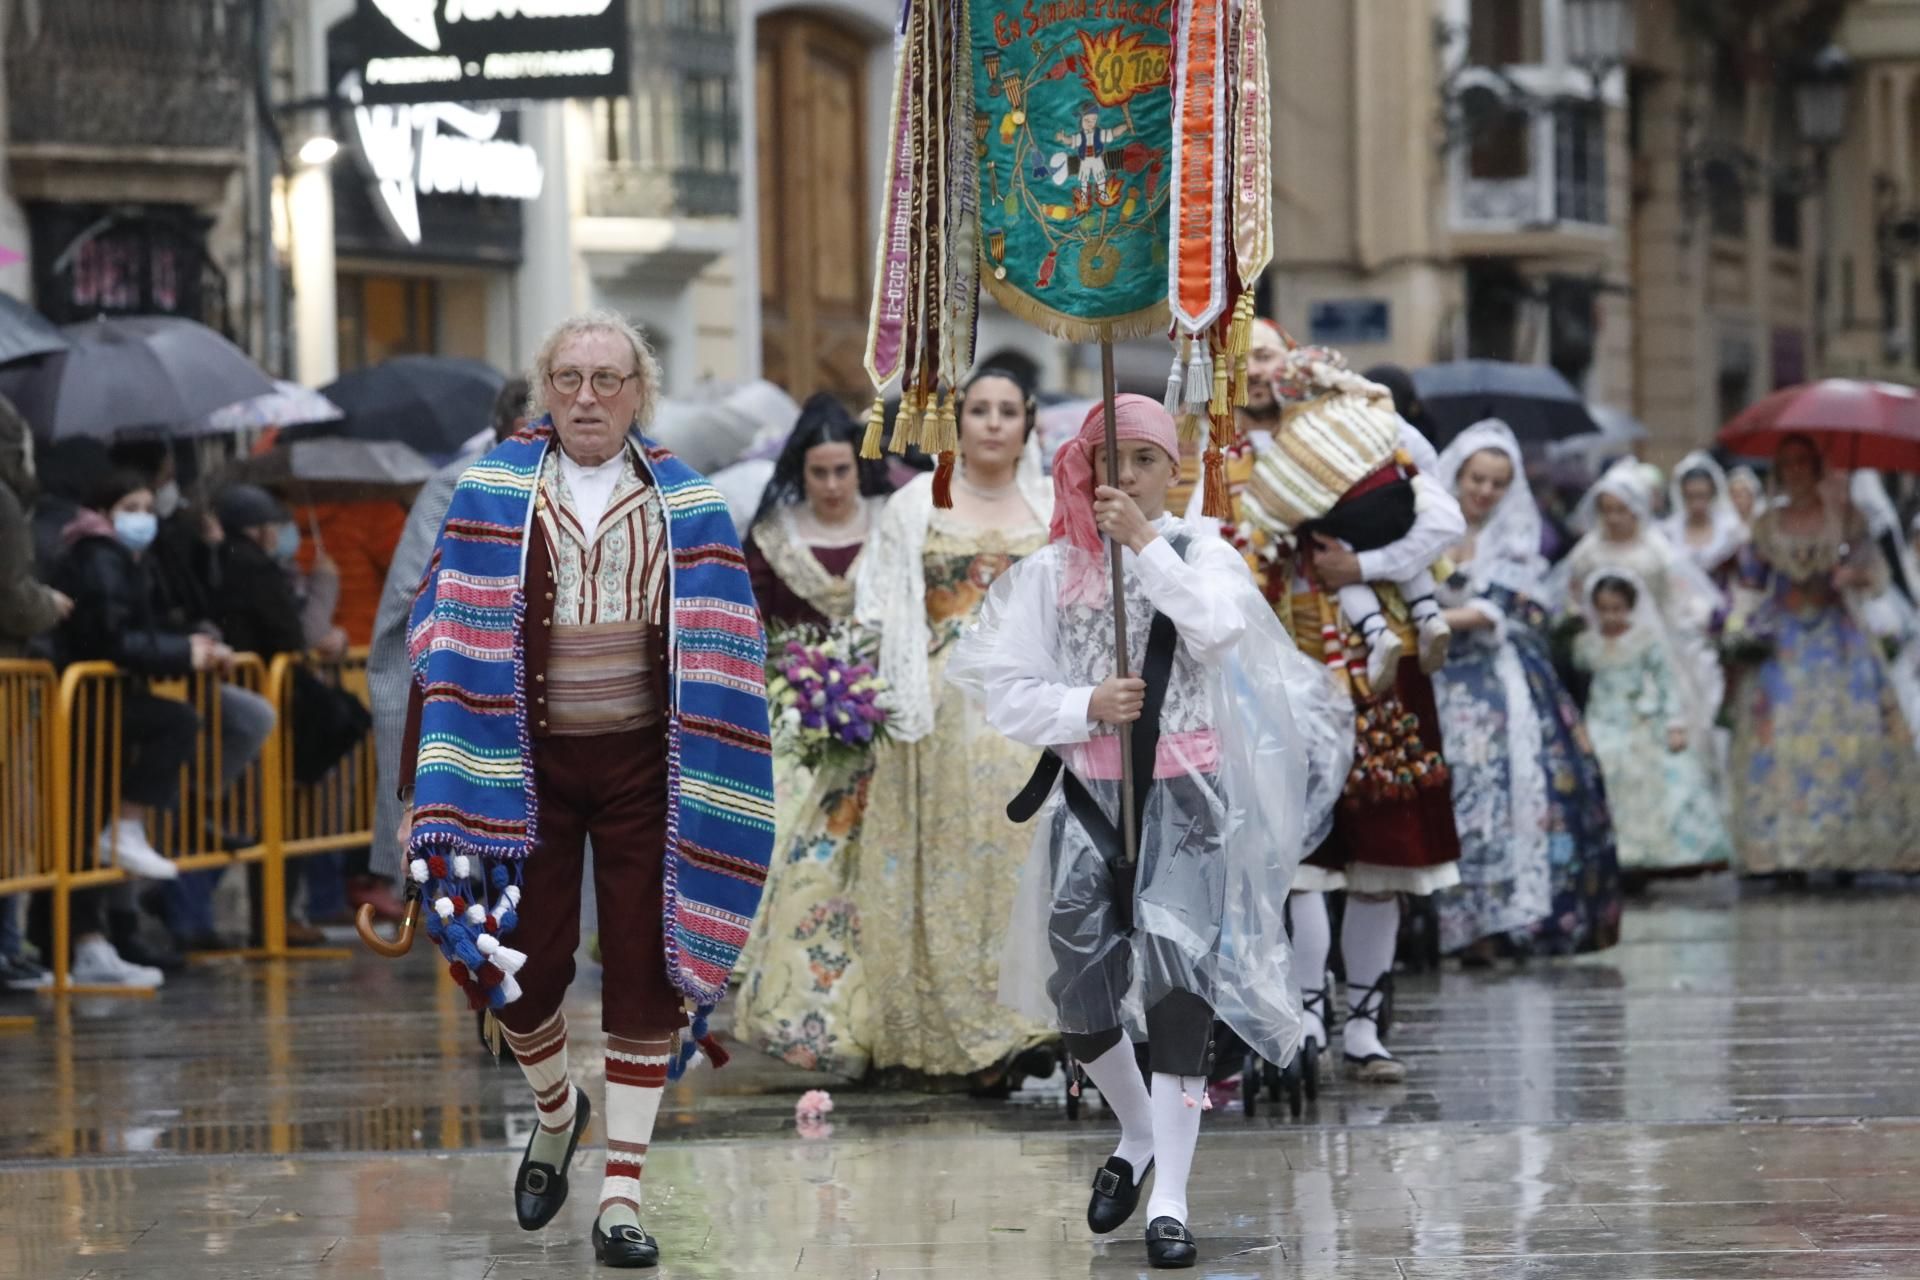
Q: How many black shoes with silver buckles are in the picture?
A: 4